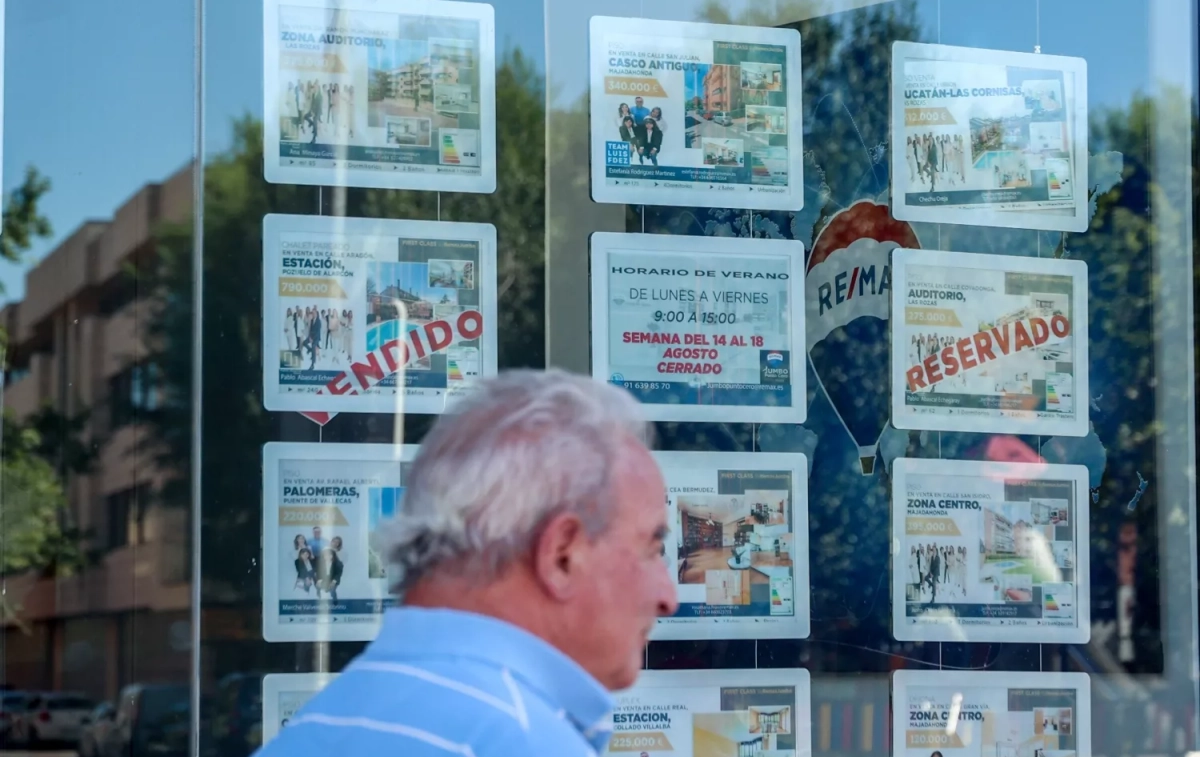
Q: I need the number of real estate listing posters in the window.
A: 11